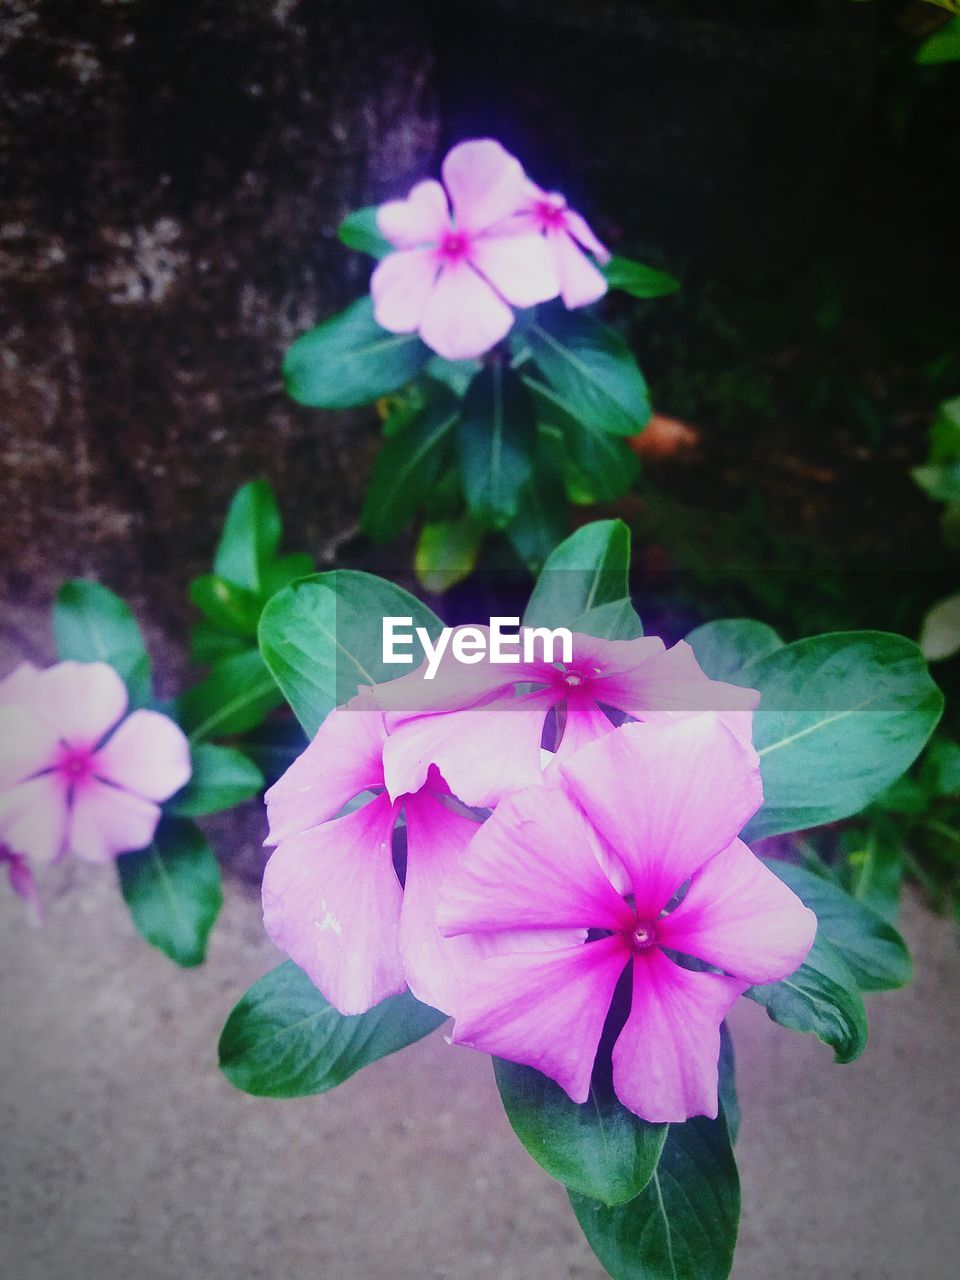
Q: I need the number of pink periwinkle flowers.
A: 6